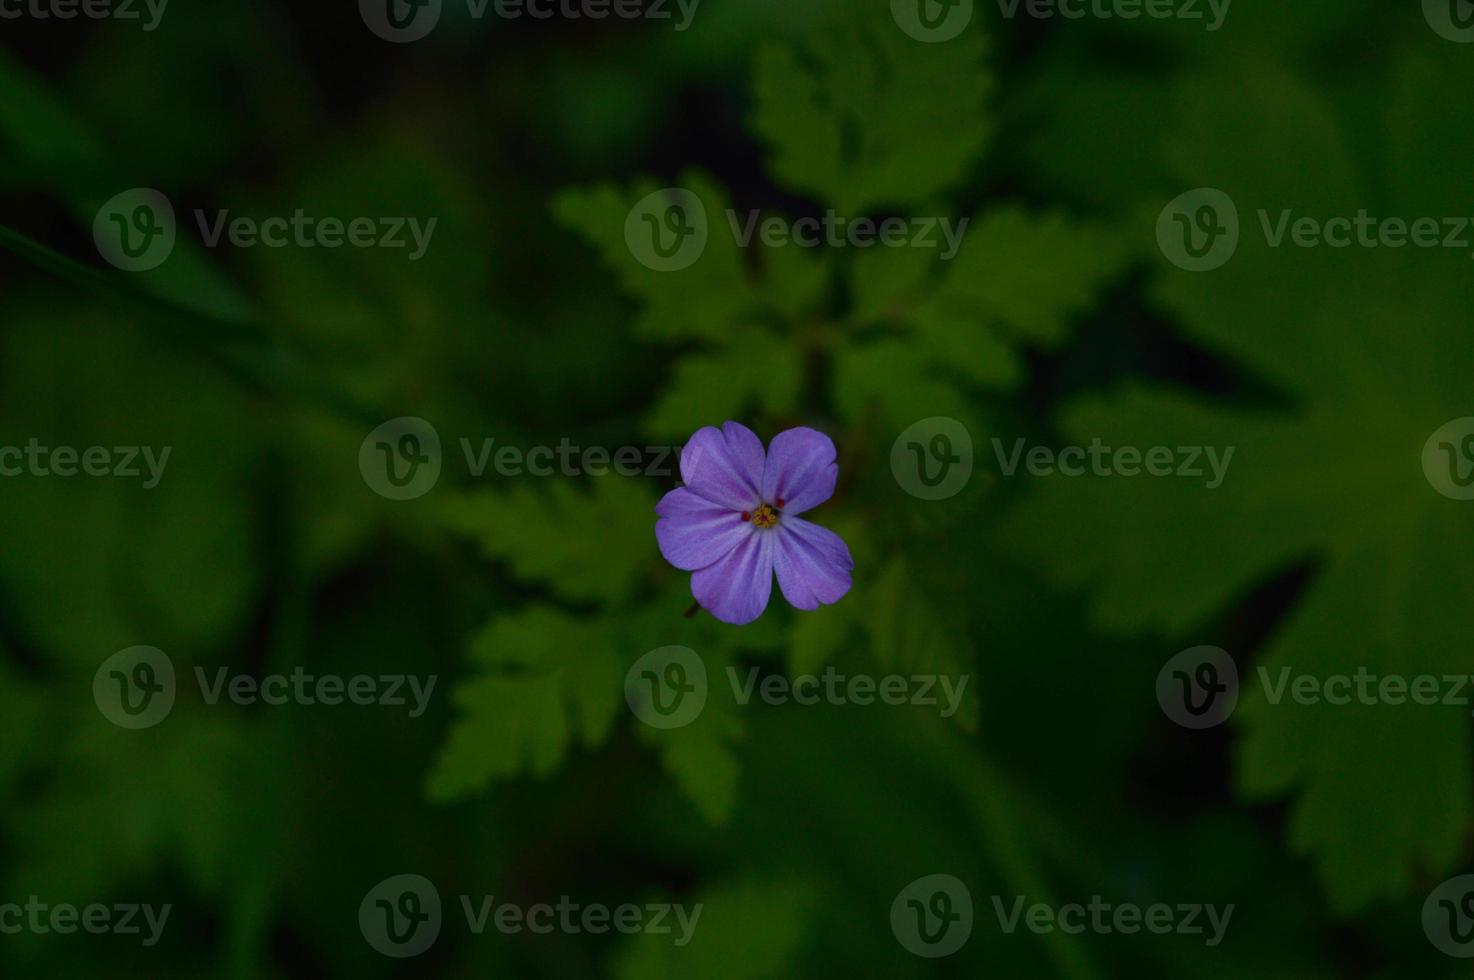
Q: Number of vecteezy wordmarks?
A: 15